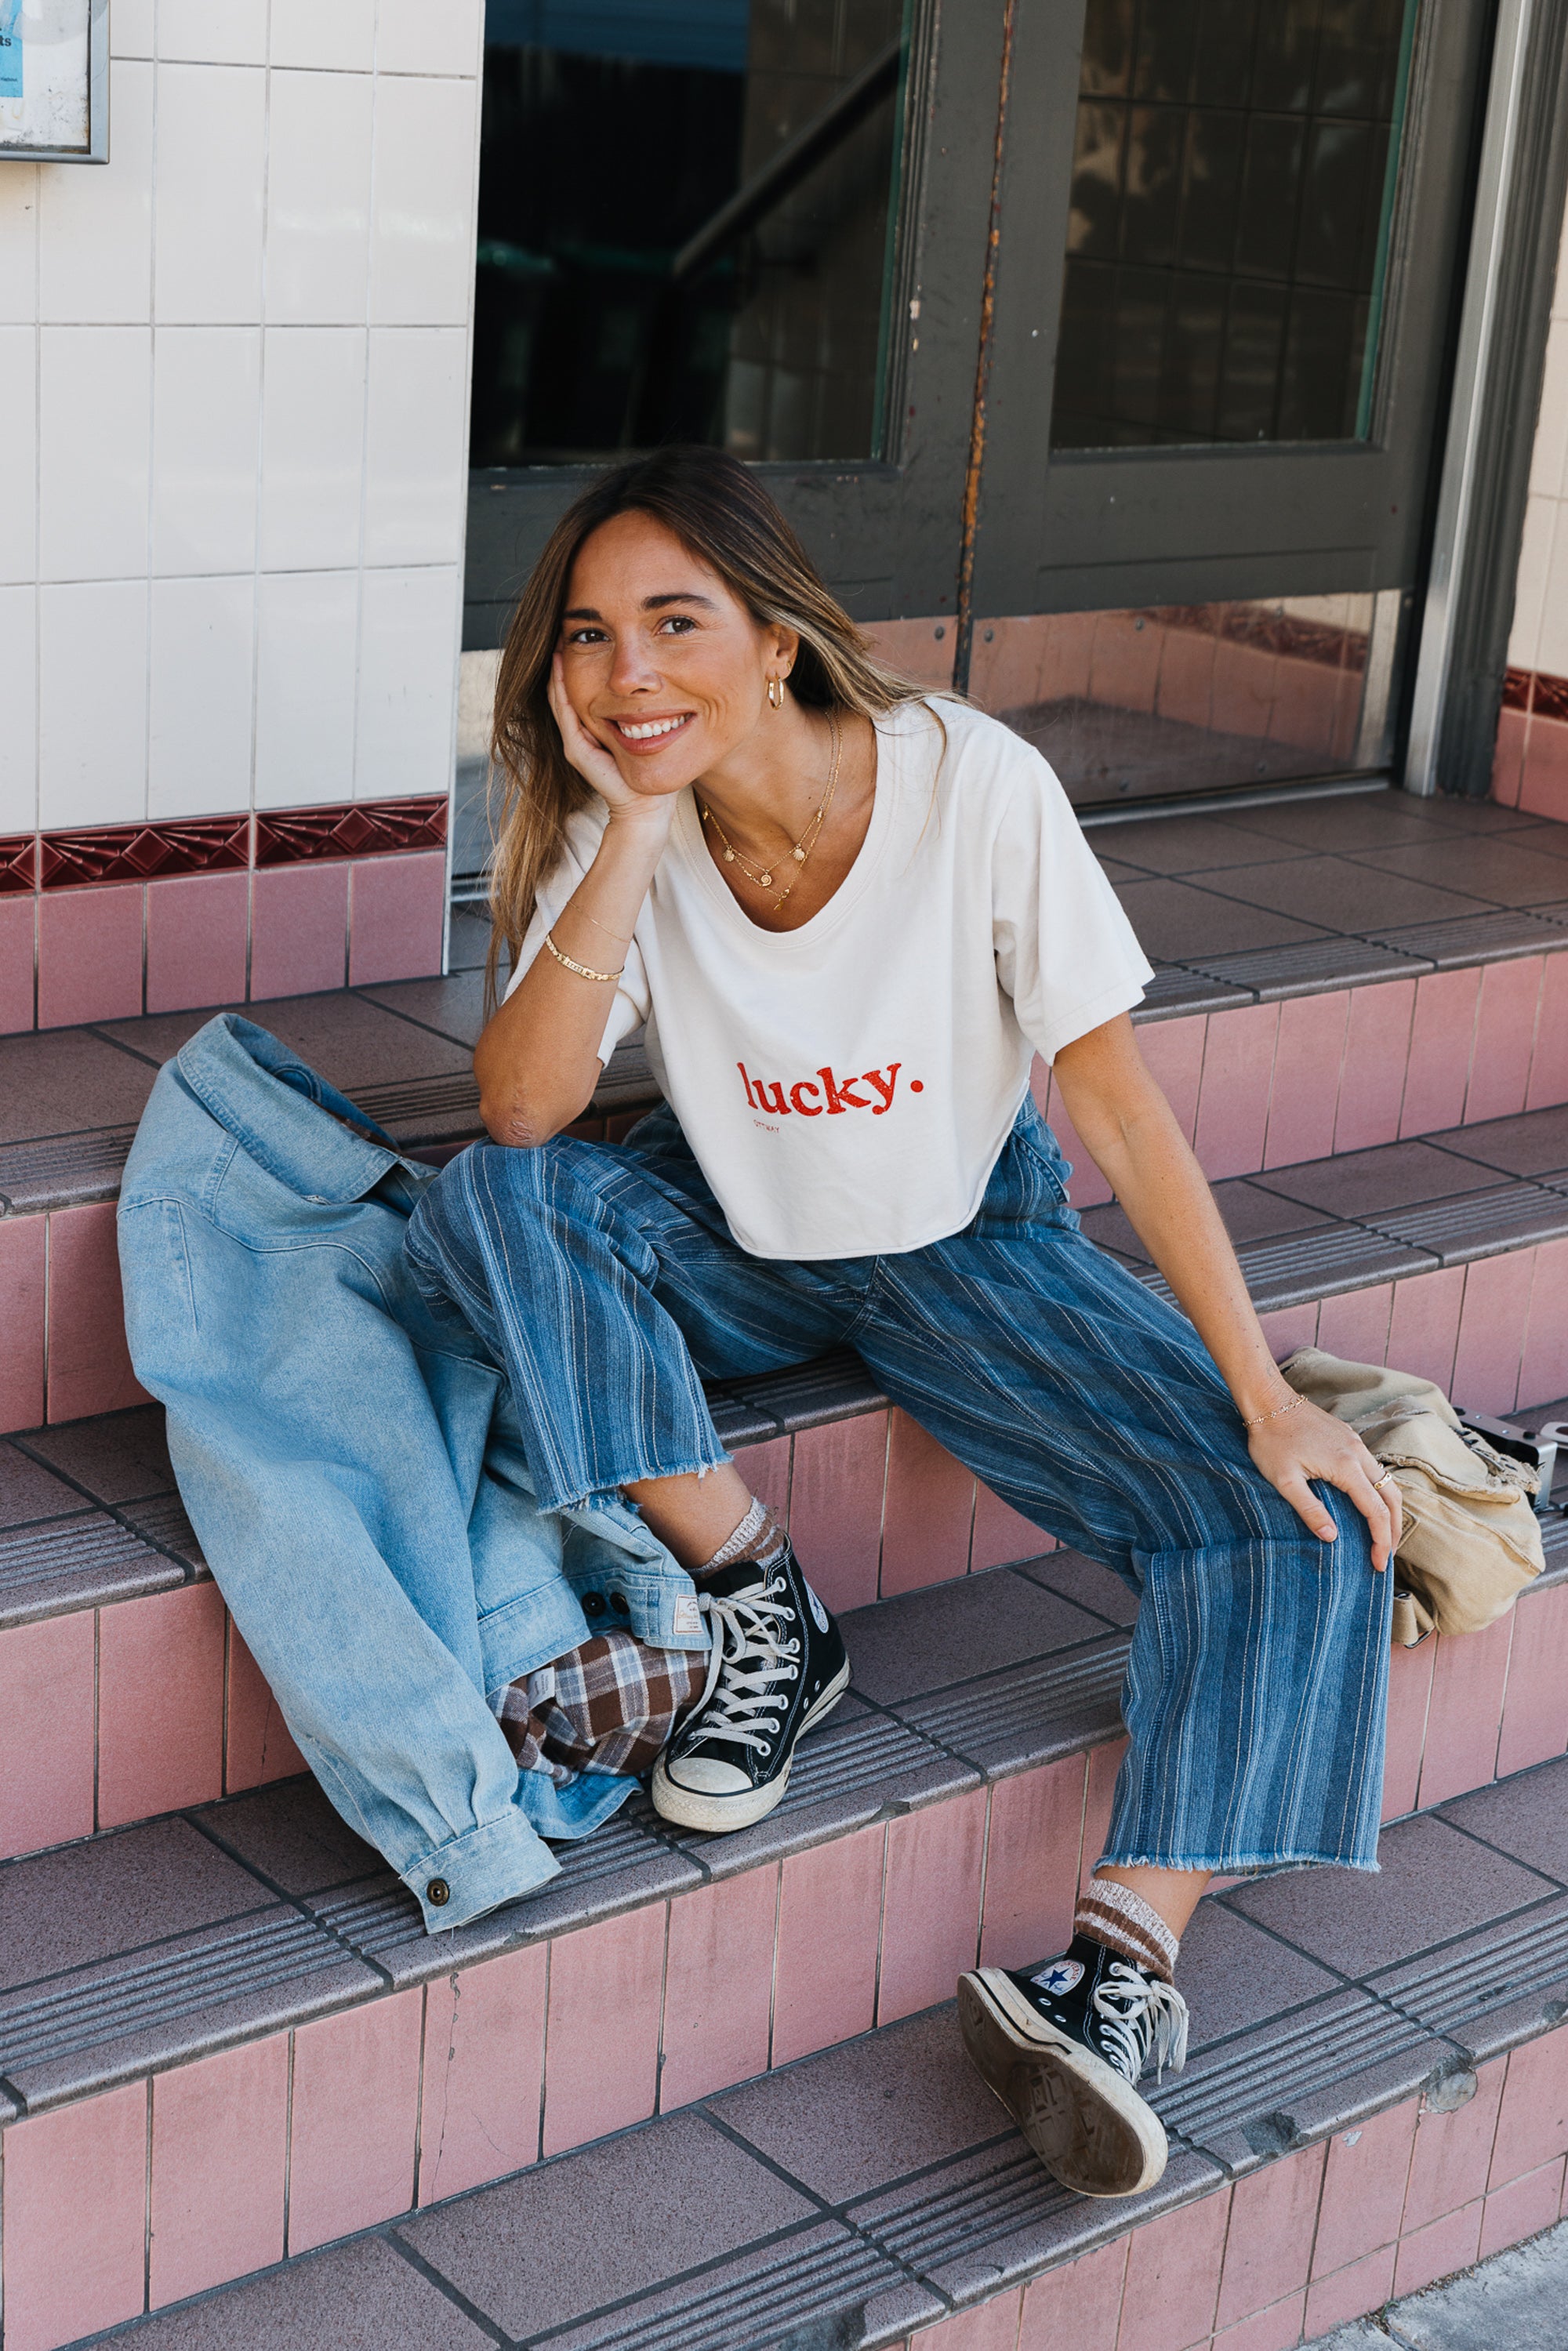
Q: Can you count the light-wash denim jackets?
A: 1